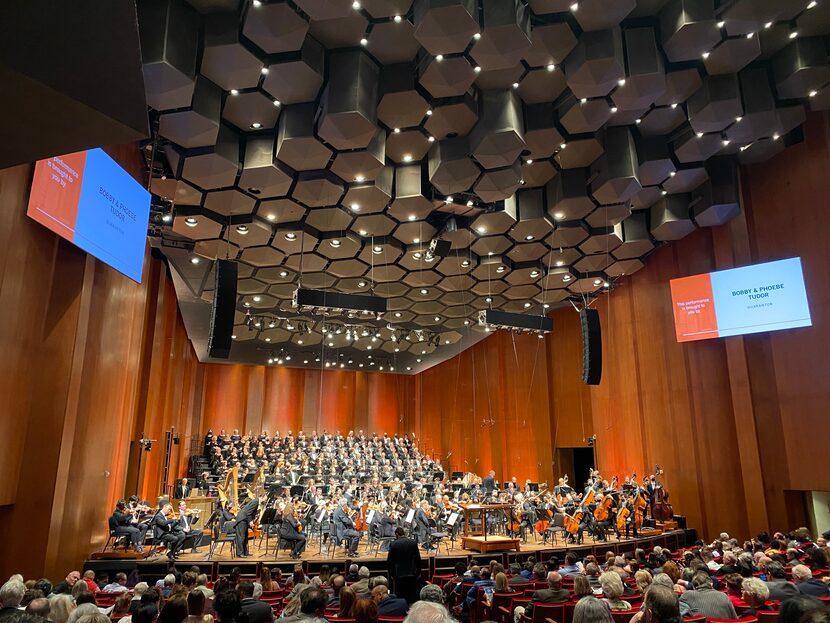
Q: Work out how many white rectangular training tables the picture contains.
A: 0